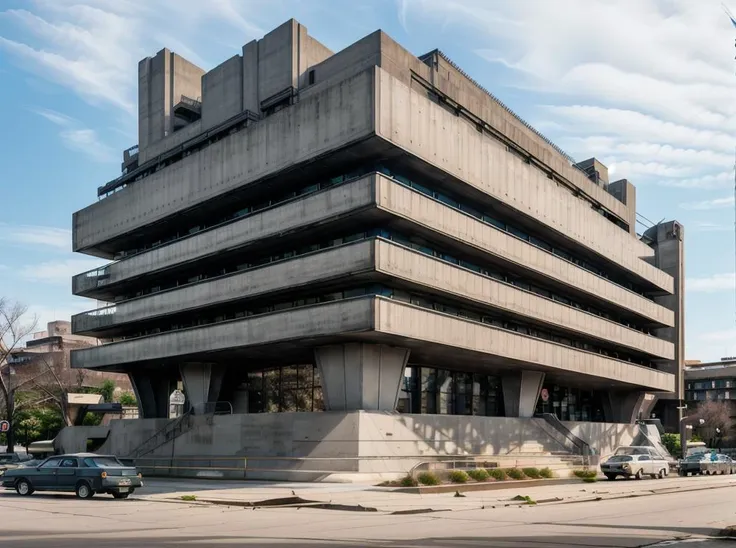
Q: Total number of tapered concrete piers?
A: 5